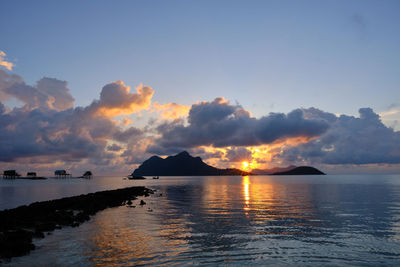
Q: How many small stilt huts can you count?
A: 4